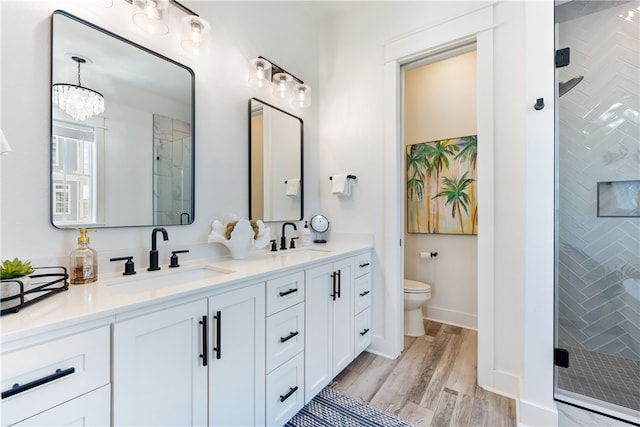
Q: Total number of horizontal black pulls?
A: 7